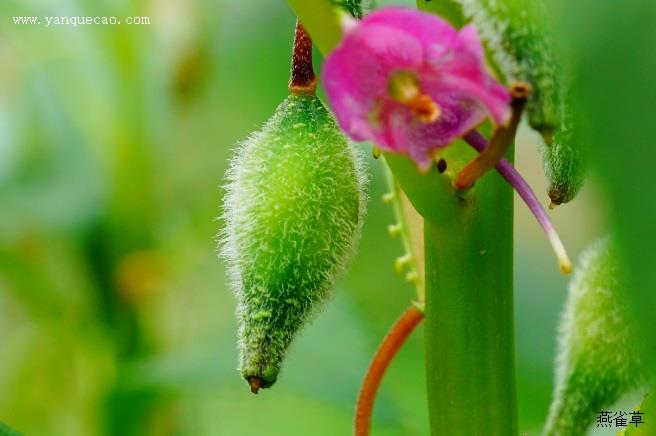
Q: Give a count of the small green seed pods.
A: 4